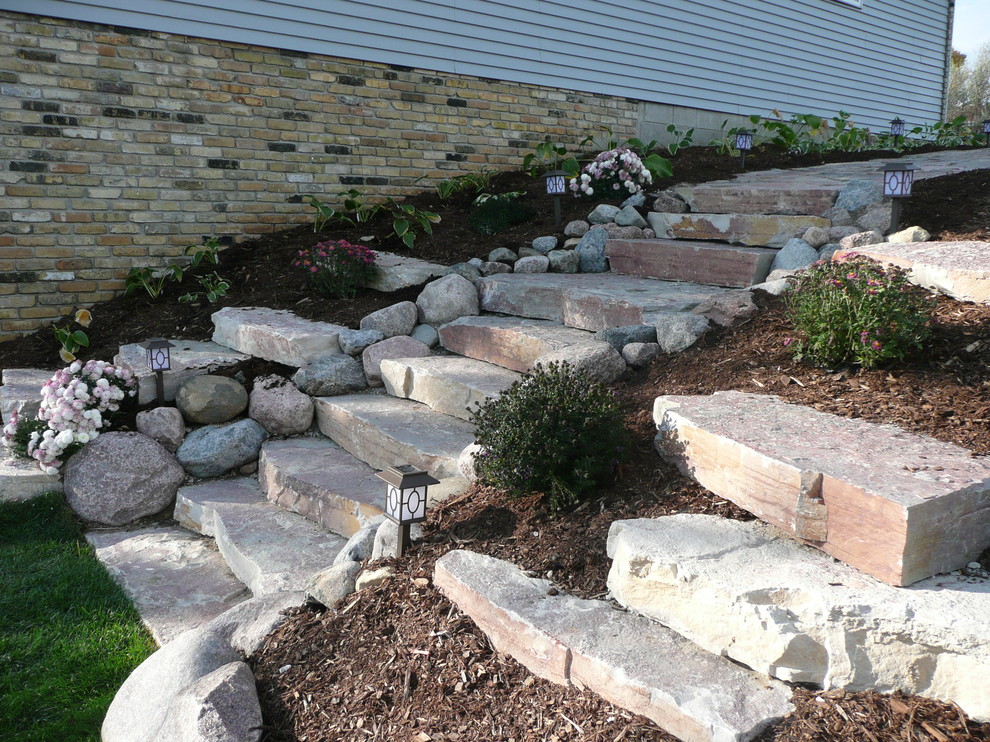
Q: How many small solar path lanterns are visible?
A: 7